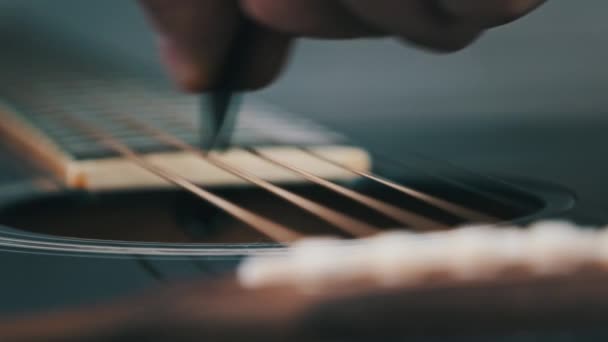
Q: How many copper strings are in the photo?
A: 4